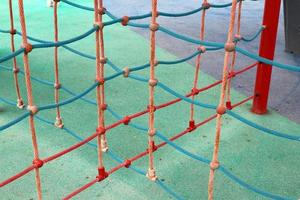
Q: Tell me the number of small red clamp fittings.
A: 11